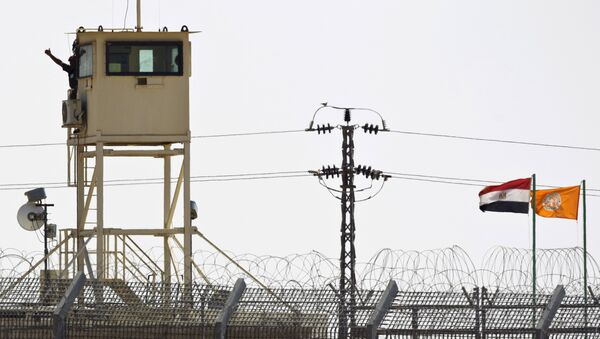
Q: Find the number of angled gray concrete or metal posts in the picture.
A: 4